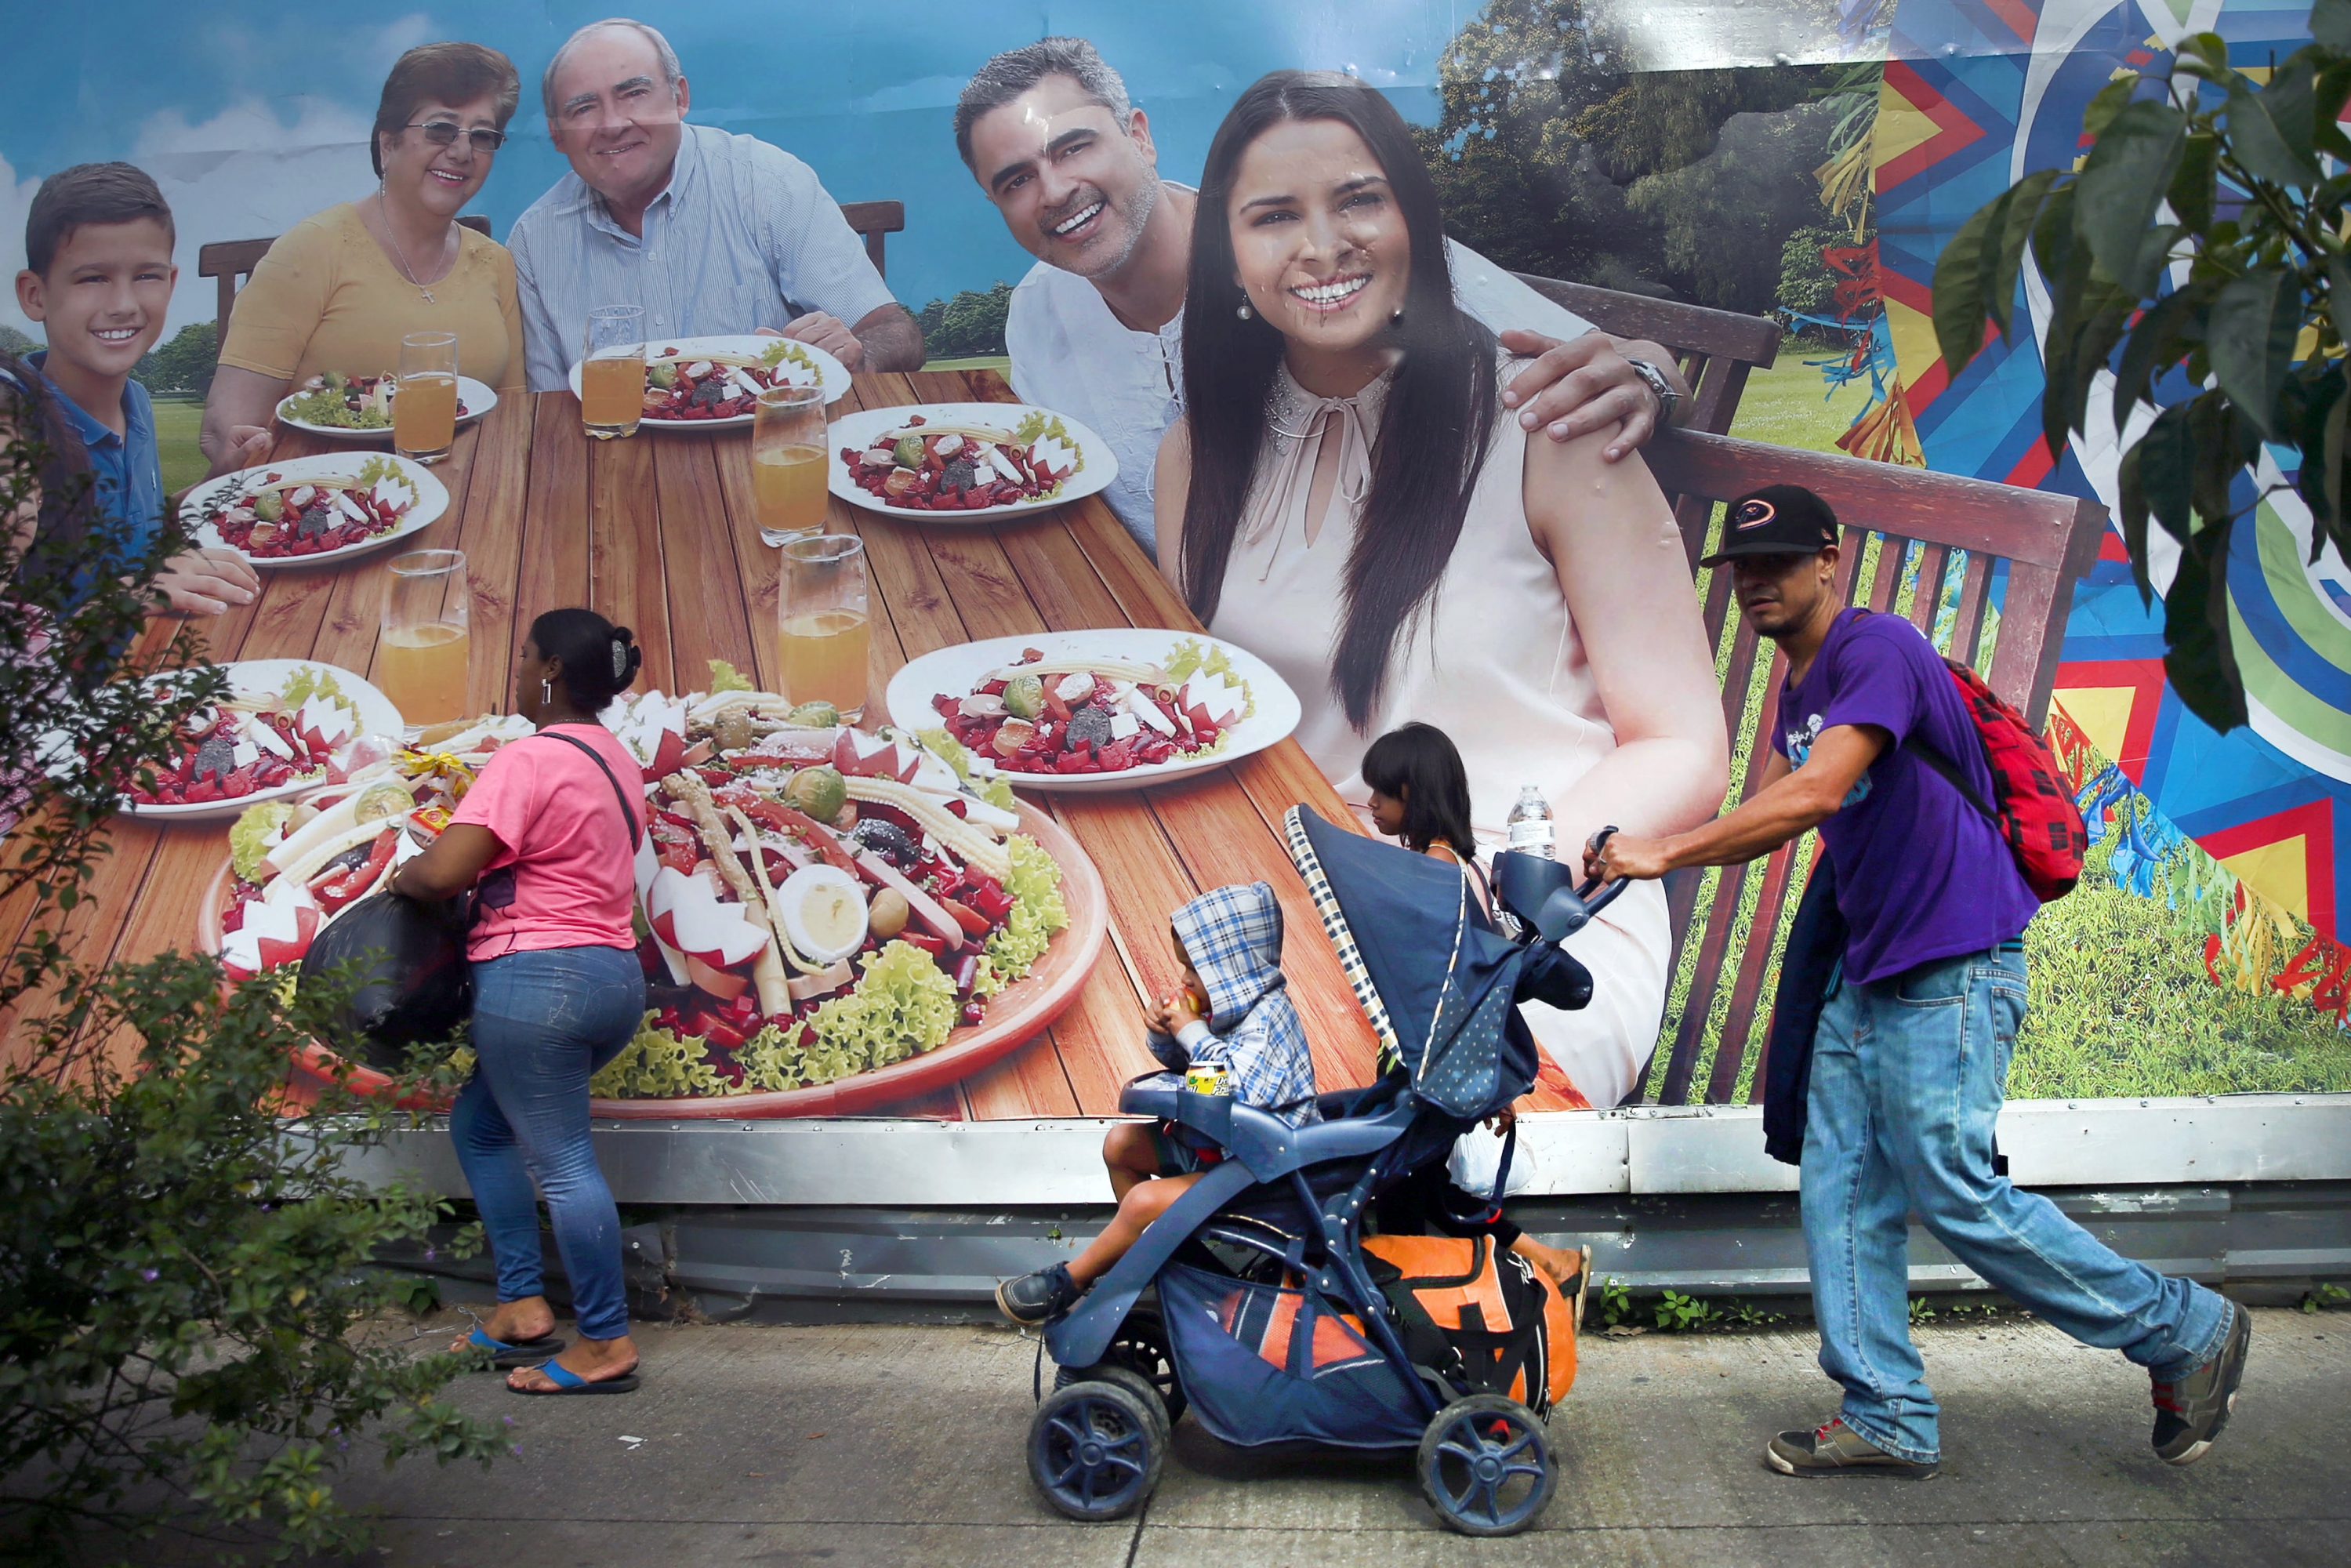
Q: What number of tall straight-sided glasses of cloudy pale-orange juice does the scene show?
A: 5